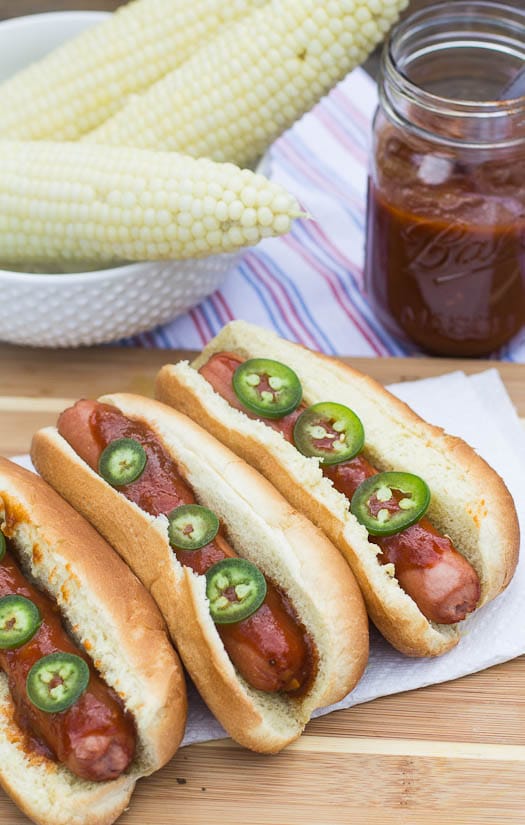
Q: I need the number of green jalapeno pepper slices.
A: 9